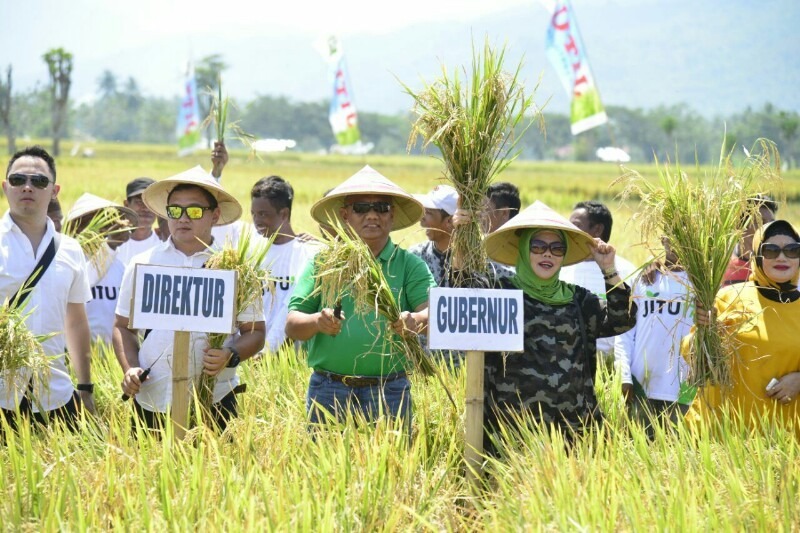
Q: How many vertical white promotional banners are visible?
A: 3